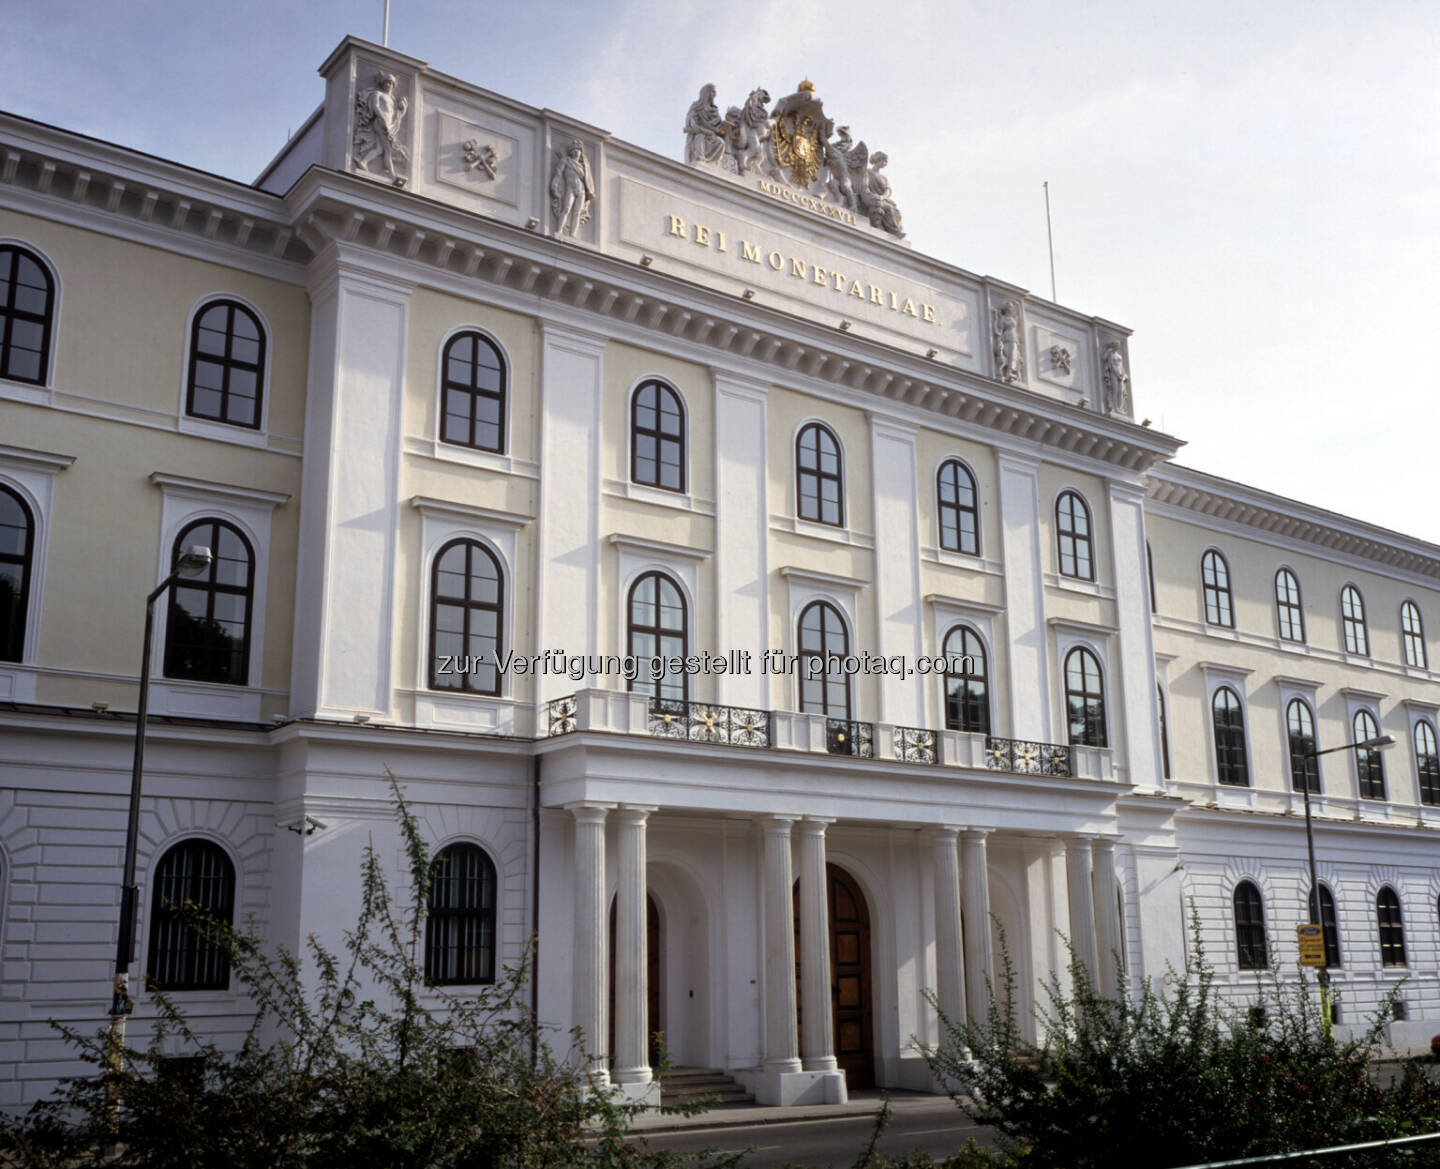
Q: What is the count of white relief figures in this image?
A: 4